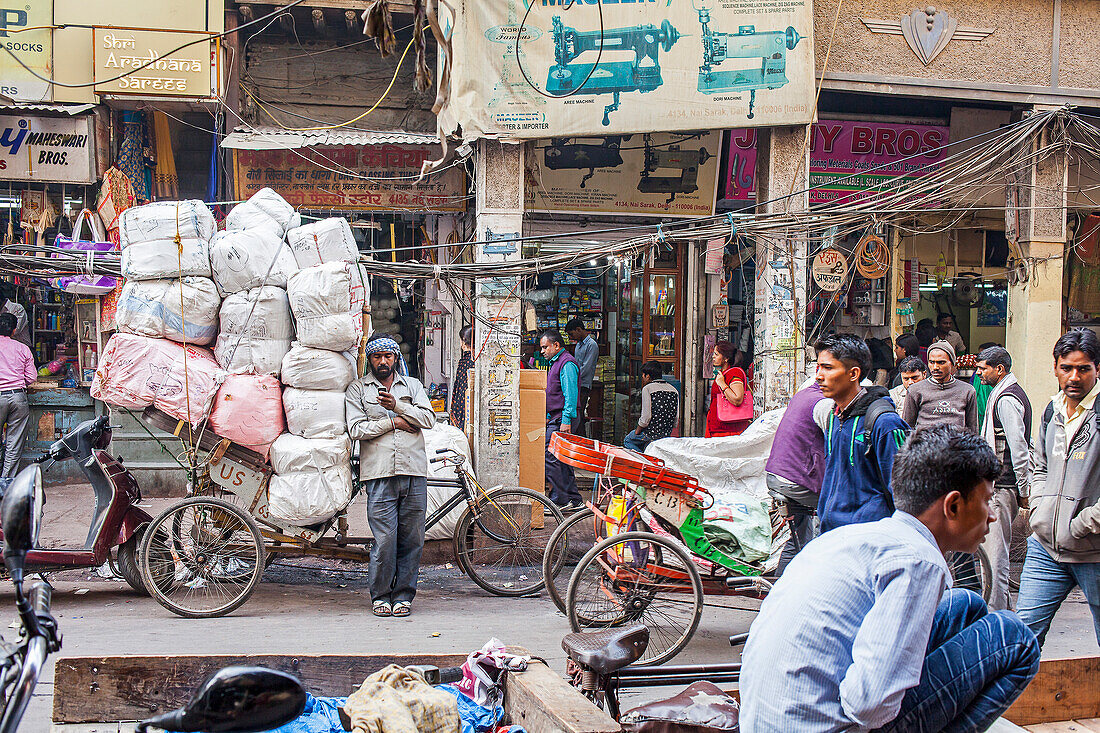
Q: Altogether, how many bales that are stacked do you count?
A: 12